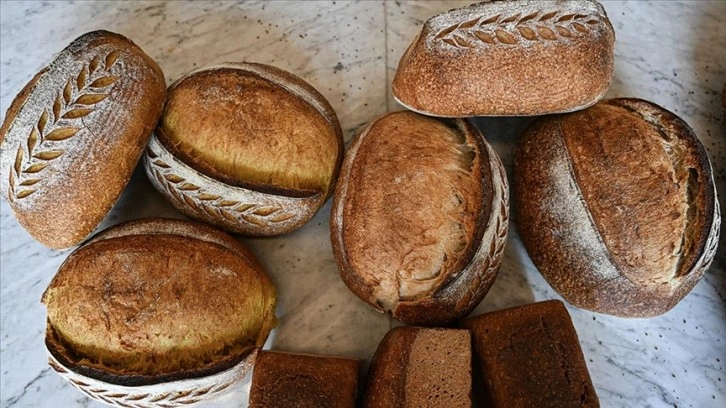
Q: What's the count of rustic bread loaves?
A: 9